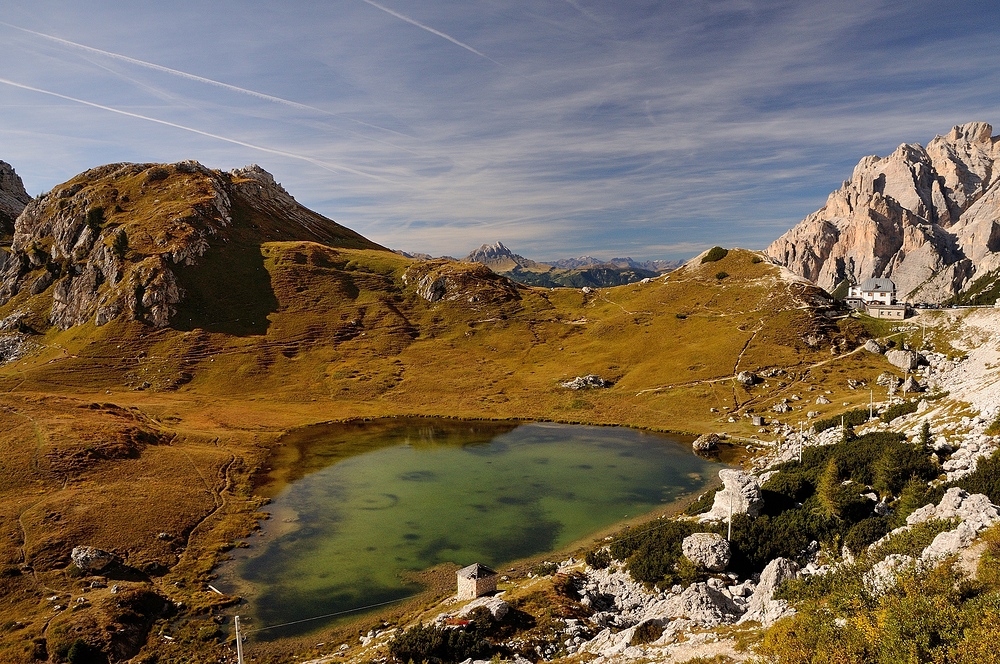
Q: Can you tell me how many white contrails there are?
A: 3